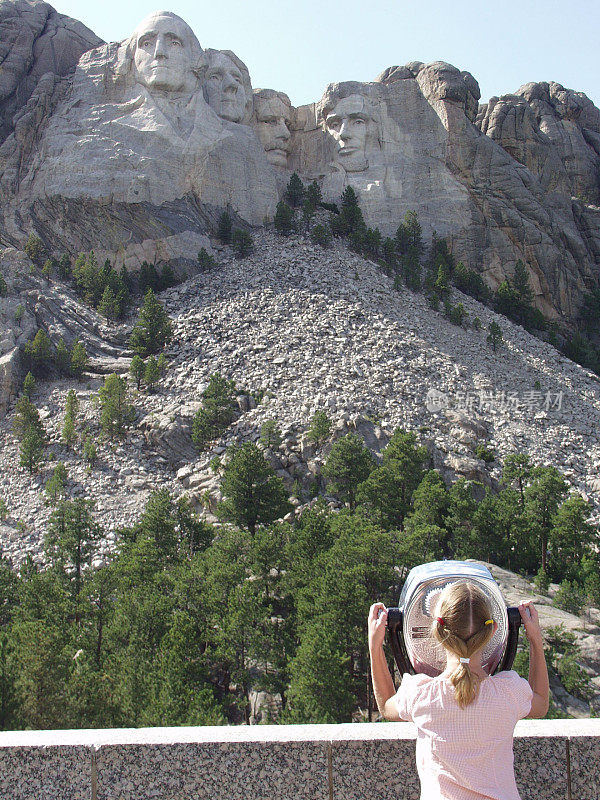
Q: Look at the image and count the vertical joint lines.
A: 3